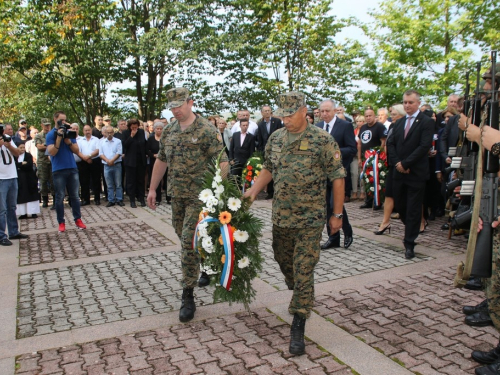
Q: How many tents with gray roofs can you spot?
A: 0